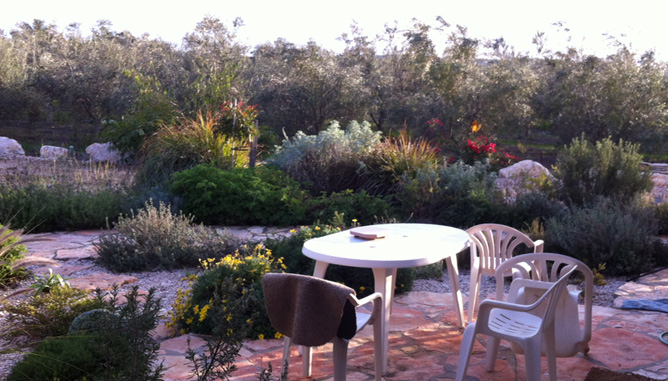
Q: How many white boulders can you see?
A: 4